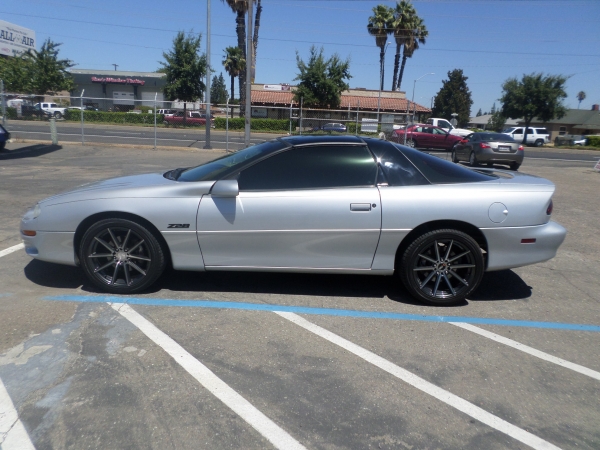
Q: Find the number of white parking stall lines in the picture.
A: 5